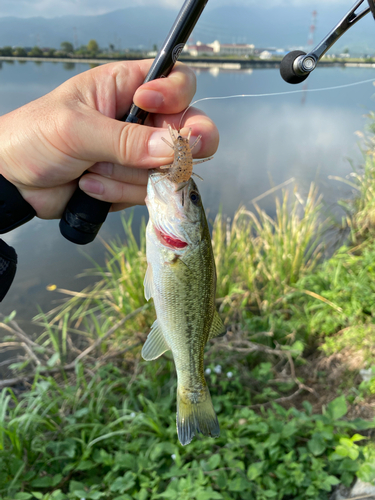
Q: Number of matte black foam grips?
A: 2